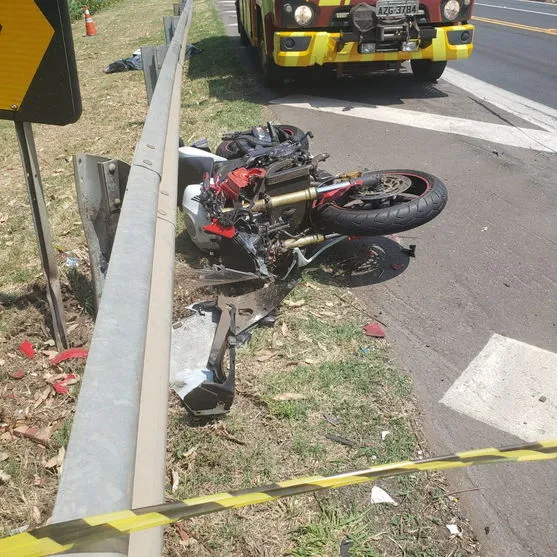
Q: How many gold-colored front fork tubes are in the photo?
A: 2